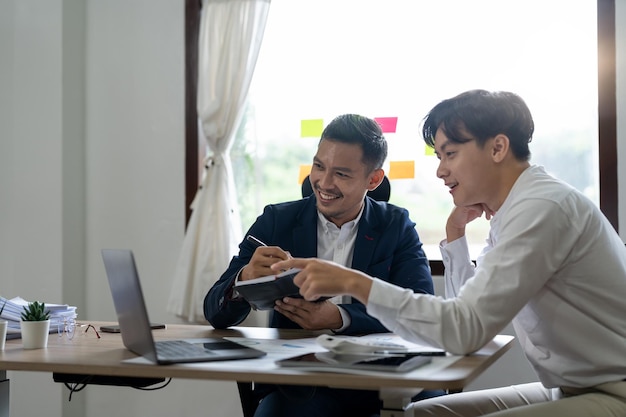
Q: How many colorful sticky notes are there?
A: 5